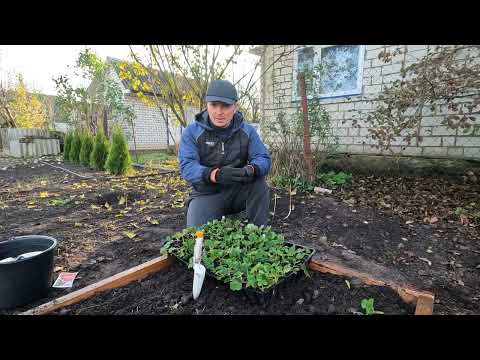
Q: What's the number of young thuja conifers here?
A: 5